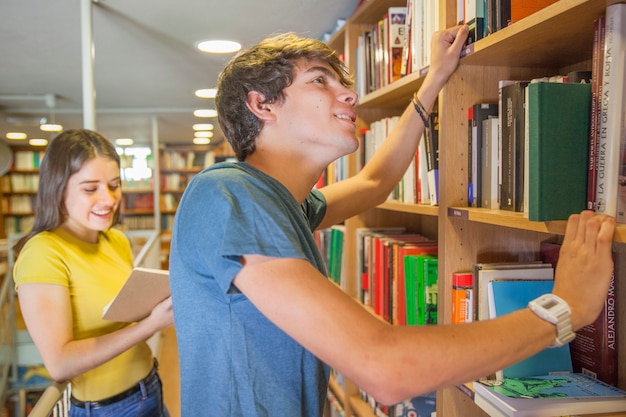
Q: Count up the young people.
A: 2